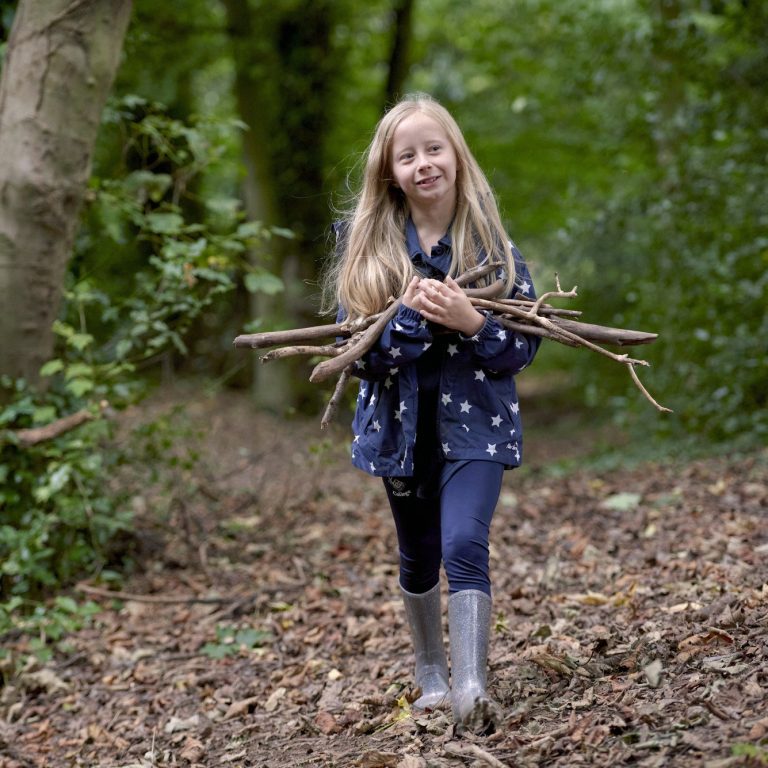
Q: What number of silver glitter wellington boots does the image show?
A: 2